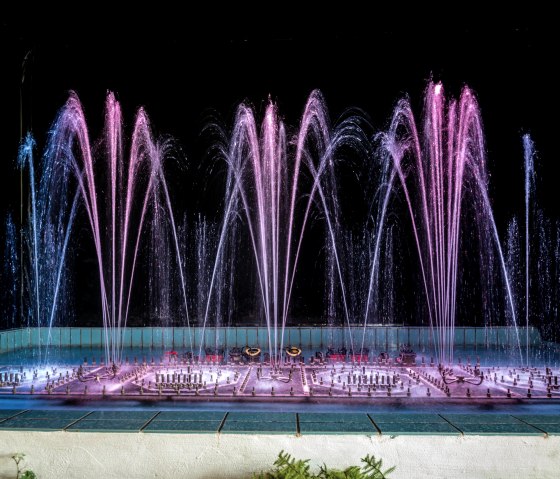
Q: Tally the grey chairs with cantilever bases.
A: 0